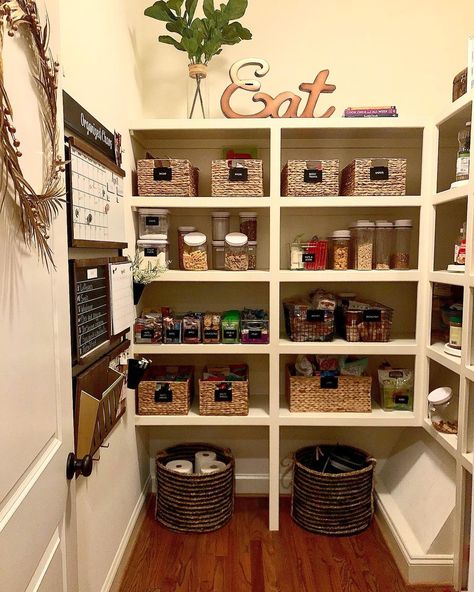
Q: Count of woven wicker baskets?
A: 9